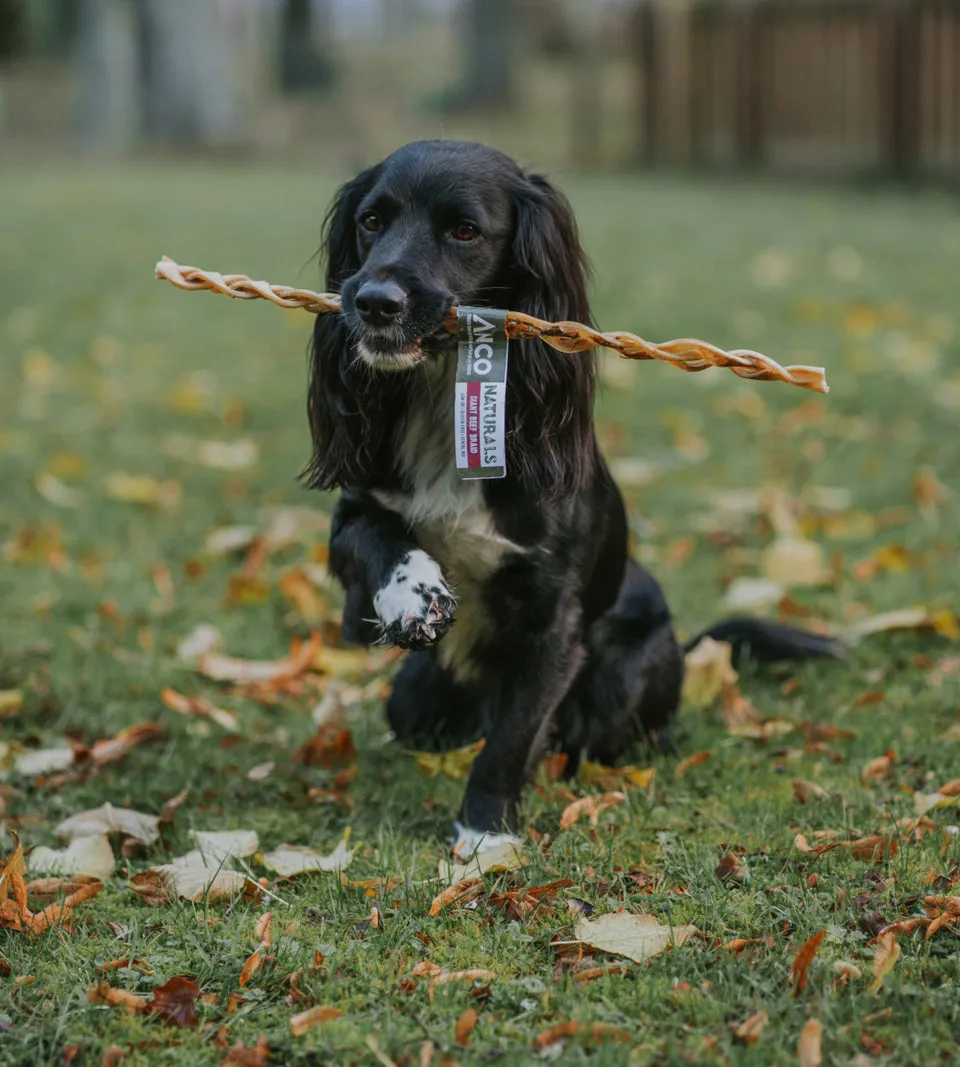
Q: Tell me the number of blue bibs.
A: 0